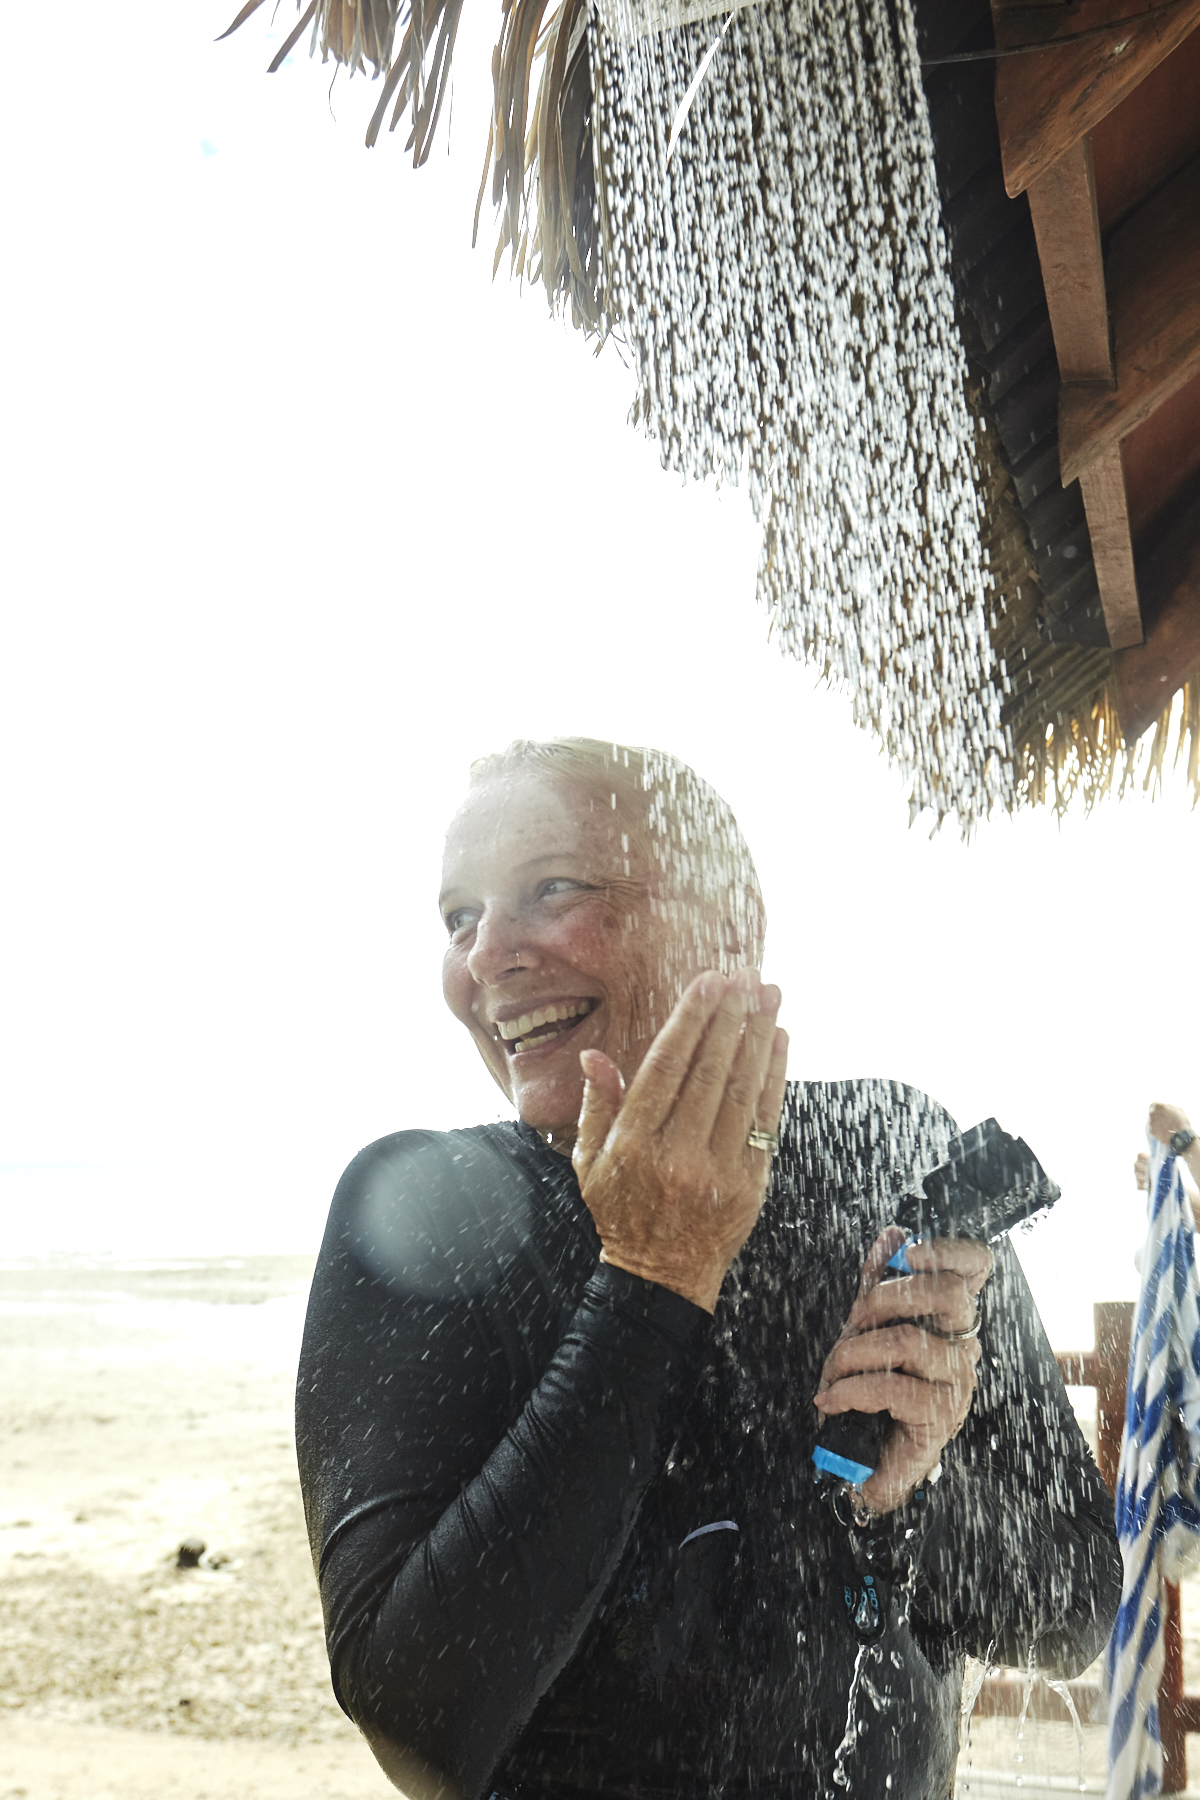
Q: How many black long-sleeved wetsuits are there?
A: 1